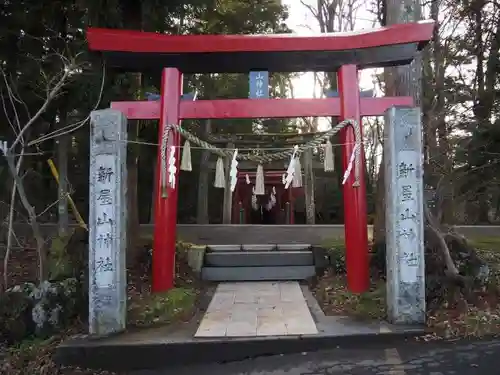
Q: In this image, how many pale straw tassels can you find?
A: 5